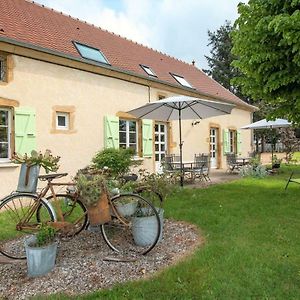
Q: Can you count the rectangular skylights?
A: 3